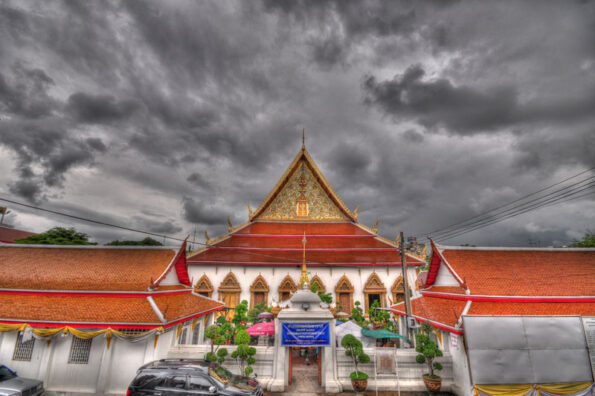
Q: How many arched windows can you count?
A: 8